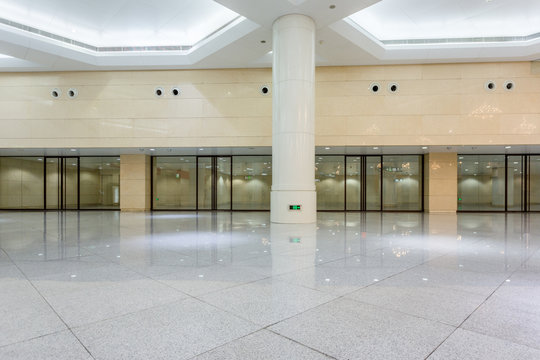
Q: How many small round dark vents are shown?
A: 9